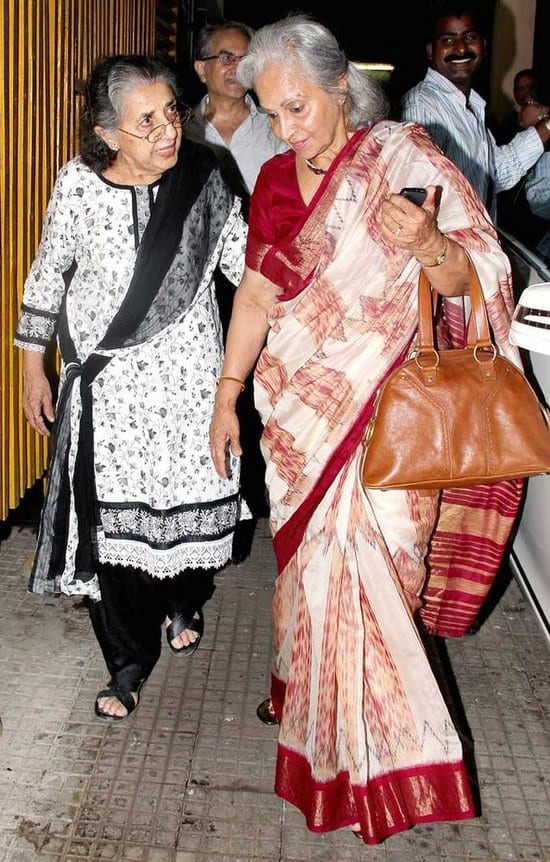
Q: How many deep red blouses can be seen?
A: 1